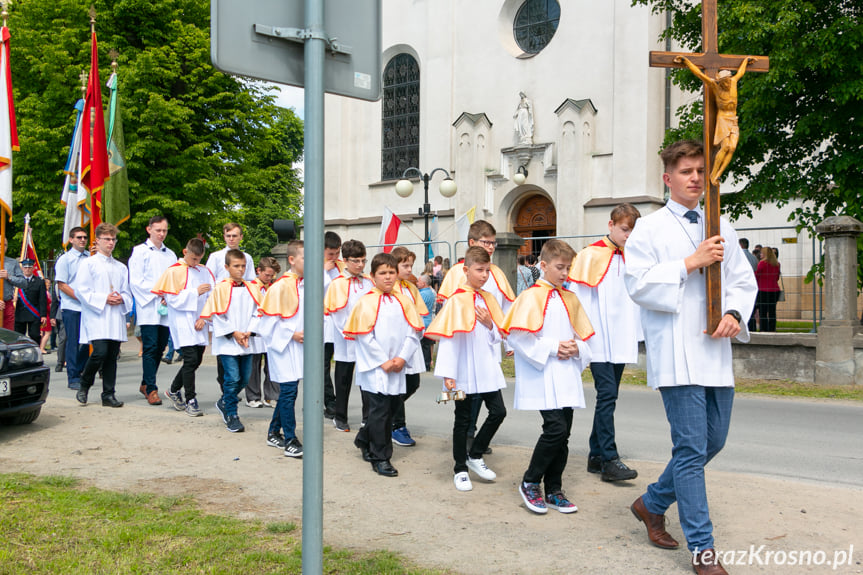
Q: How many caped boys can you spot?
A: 12